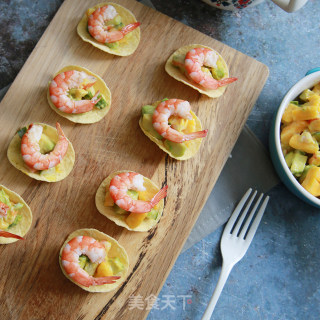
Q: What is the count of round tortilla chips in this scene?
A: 8